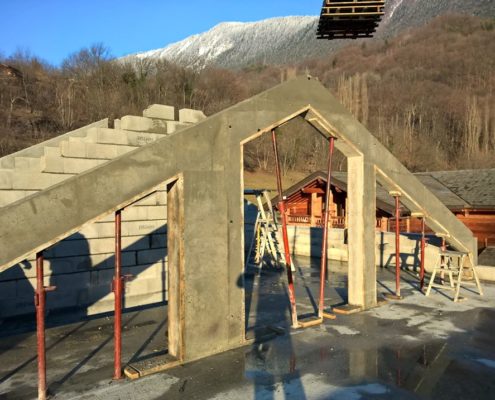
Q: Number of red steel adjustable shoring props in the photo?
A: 7